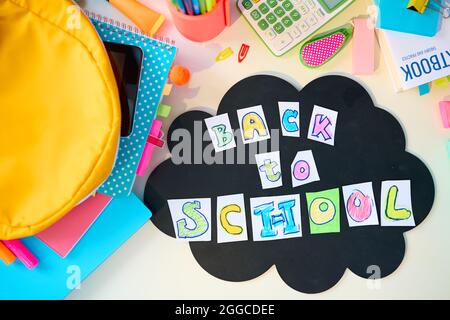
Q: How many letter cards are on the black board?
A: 12